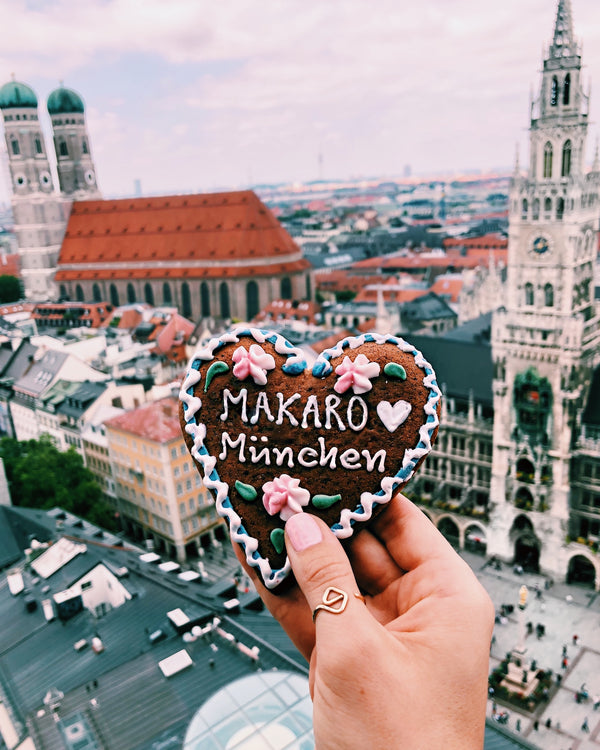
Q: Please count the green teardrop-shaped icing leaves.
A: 5